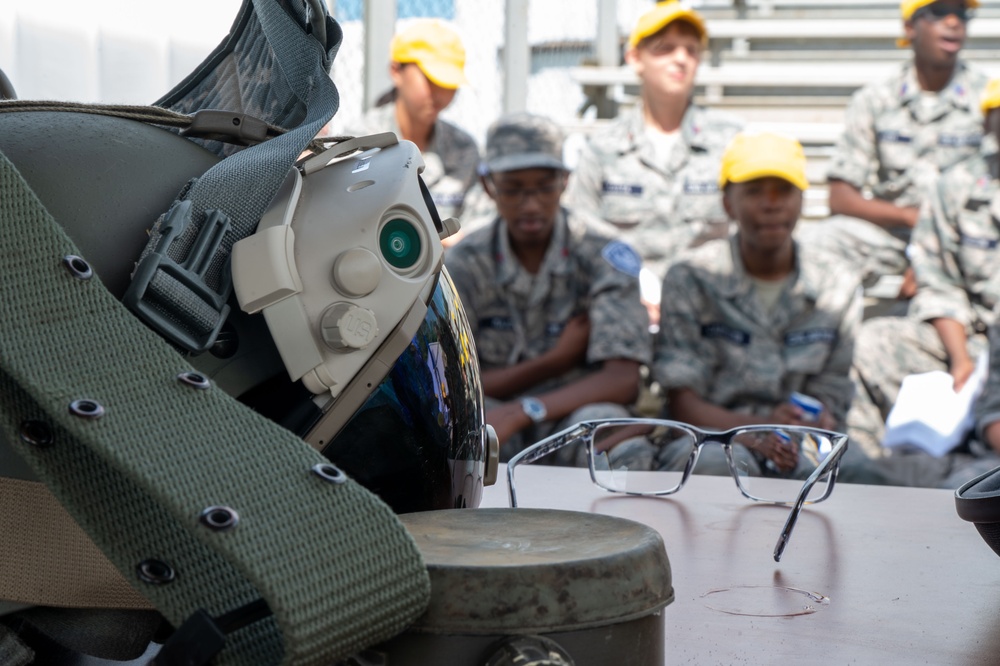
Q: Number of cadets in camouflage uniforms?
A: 6